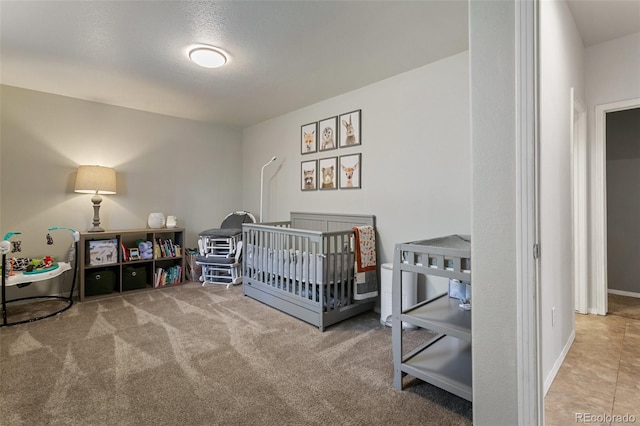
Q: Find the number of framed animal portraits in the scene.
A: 6